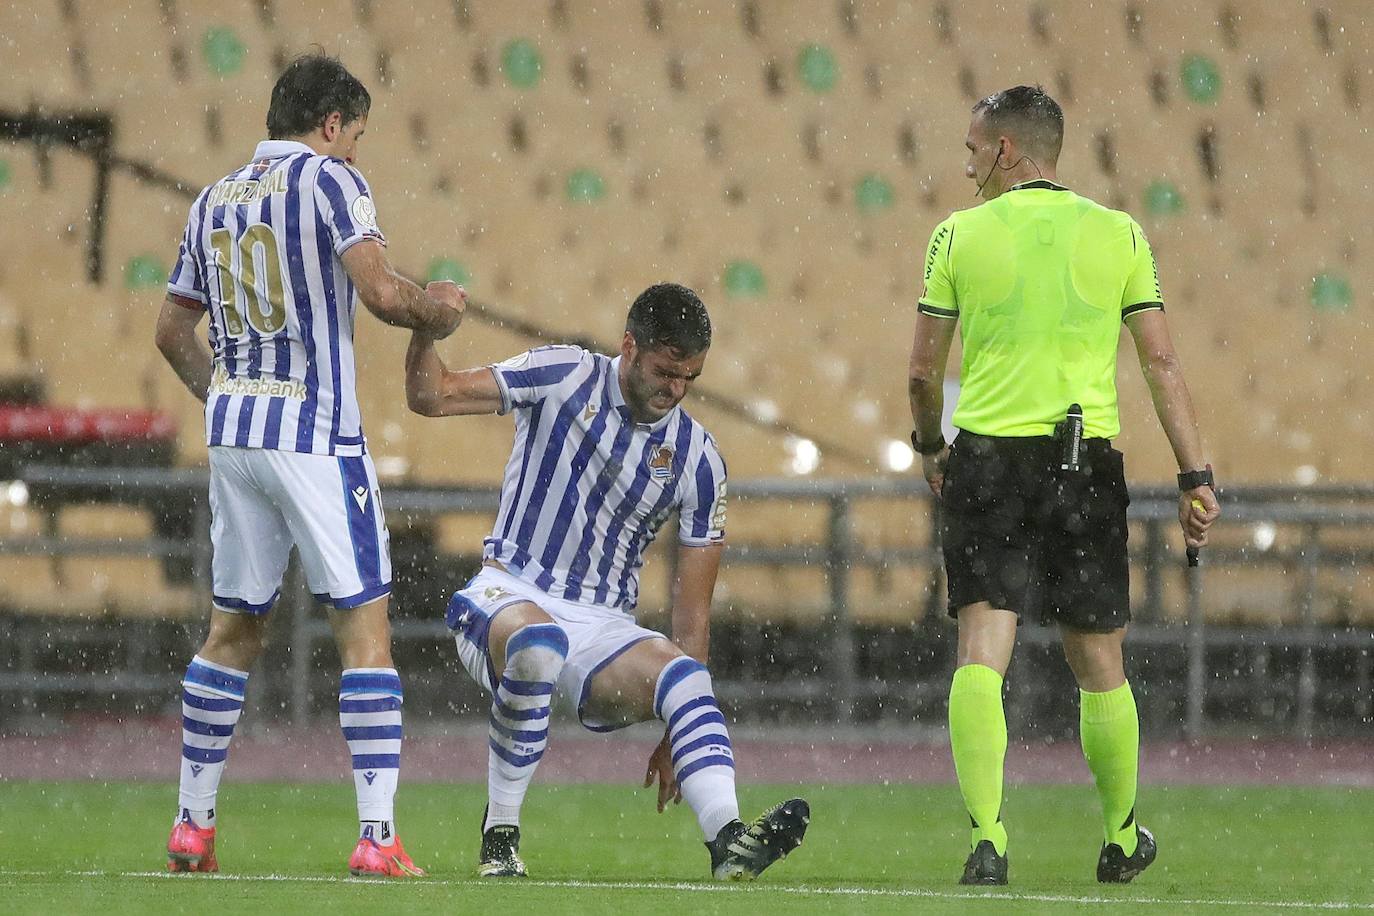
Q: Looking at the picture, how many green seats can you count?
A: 12